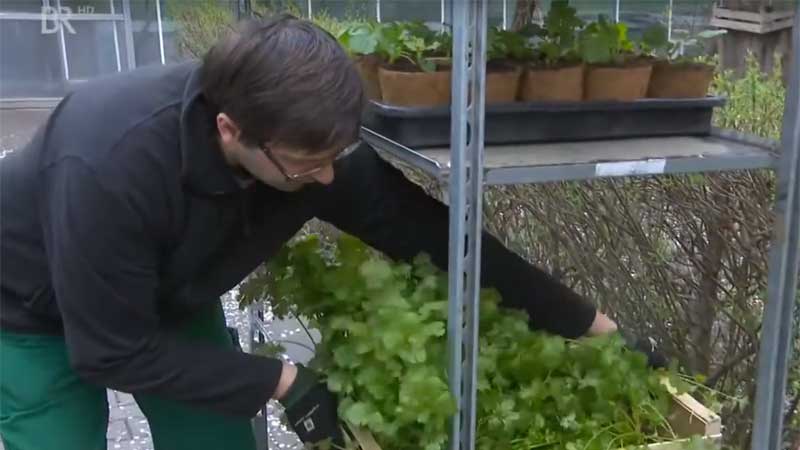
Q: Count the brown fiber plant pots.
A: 6